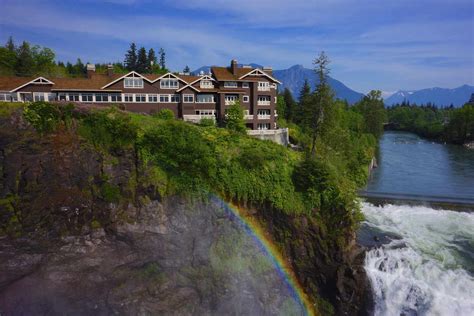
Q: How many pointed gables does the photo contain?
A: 6